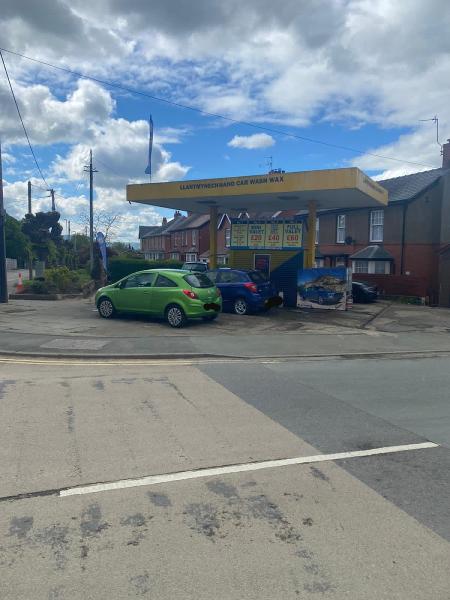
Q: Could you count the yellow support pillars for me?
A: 2